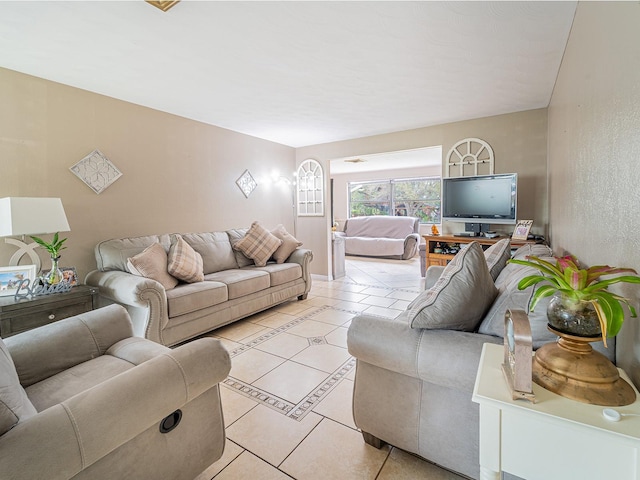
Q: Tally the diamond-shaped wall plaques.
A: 2